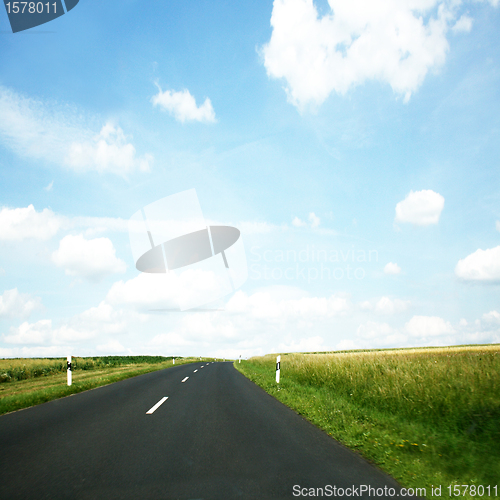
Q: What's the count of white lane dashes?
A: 6